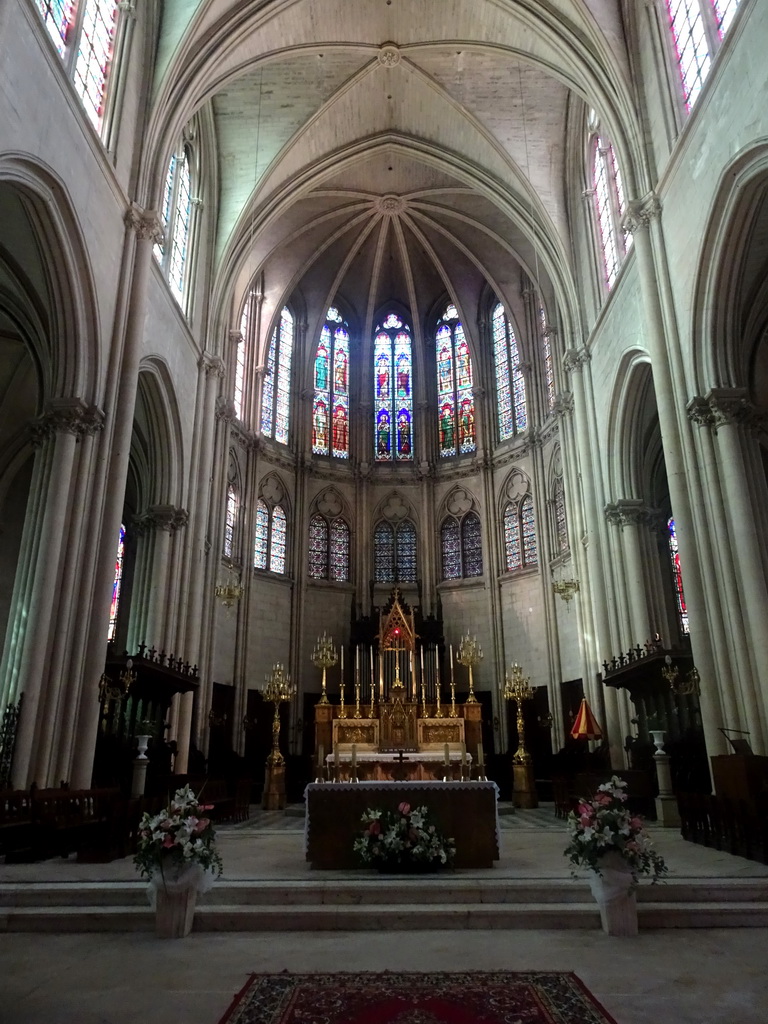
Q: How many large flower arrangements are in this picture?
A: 3